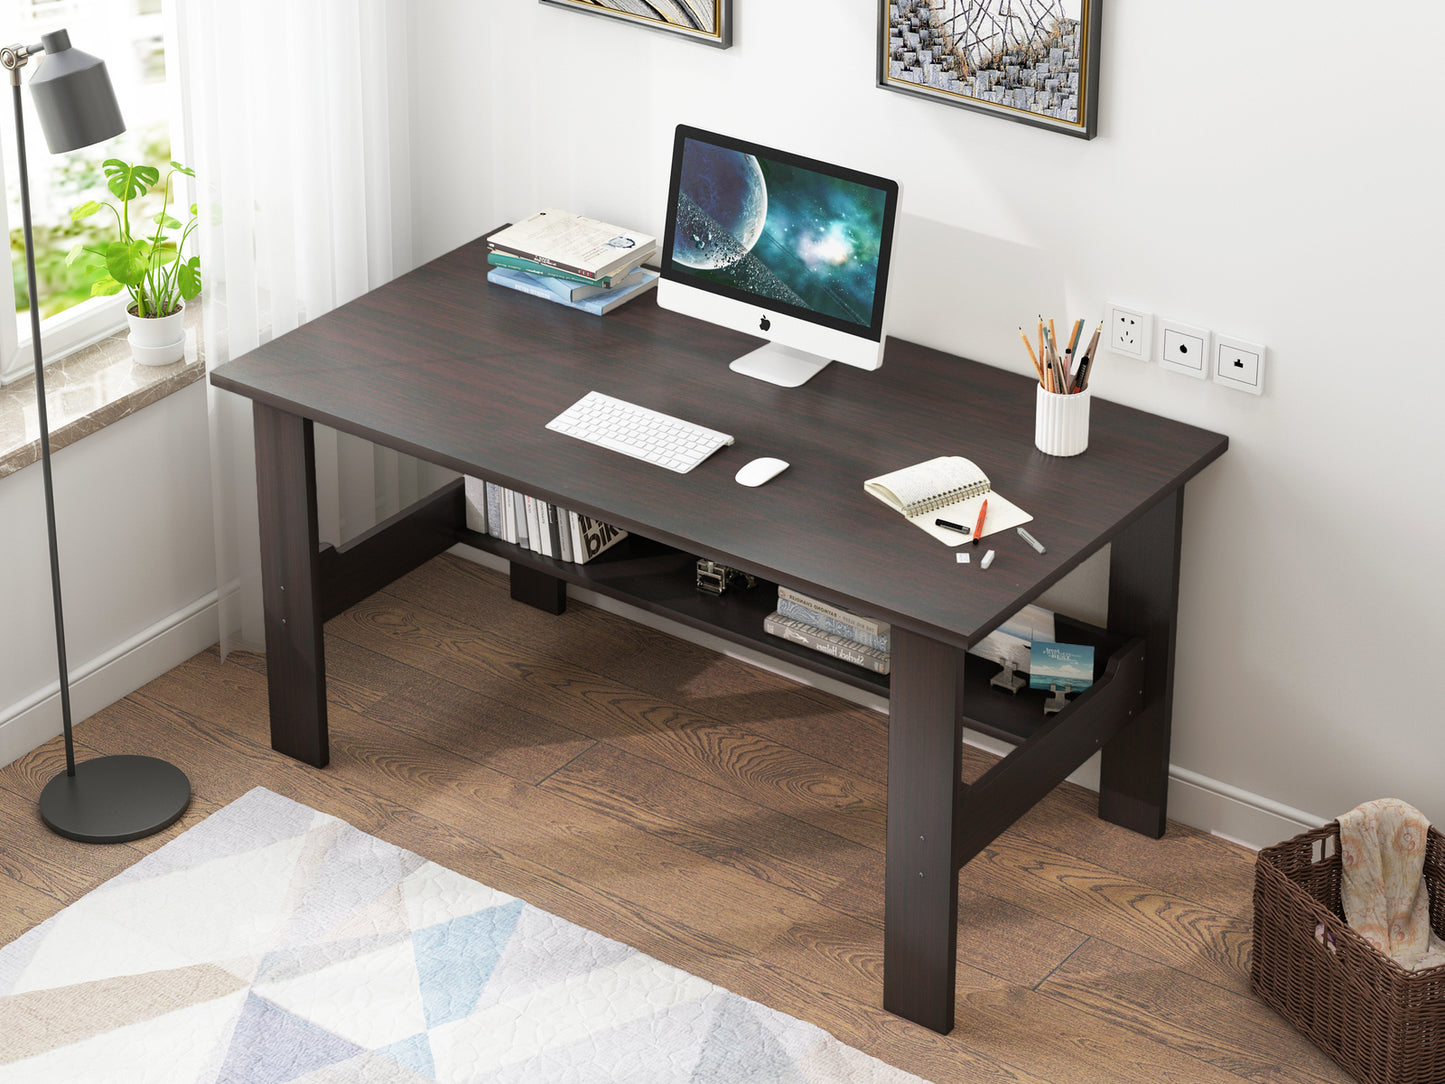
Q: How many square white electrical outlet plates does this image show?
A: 3